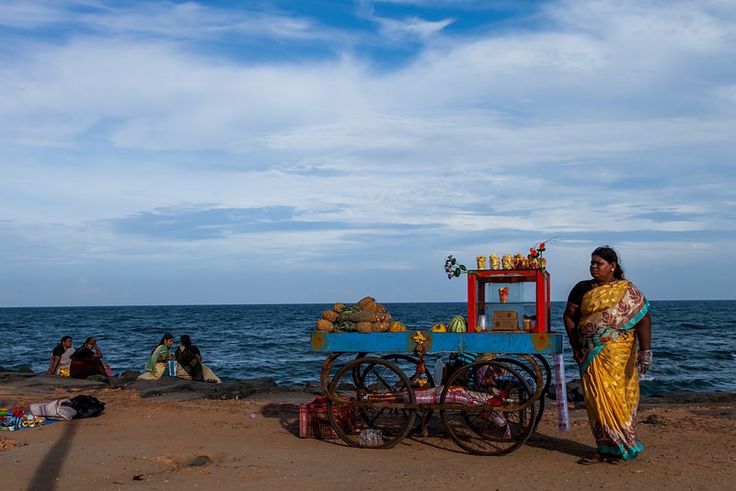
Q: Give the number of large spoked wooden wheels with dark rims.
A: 4